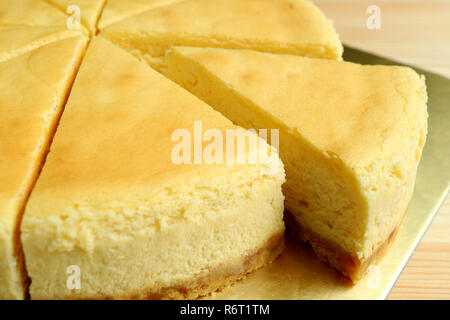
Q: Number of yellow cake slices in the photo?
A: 8